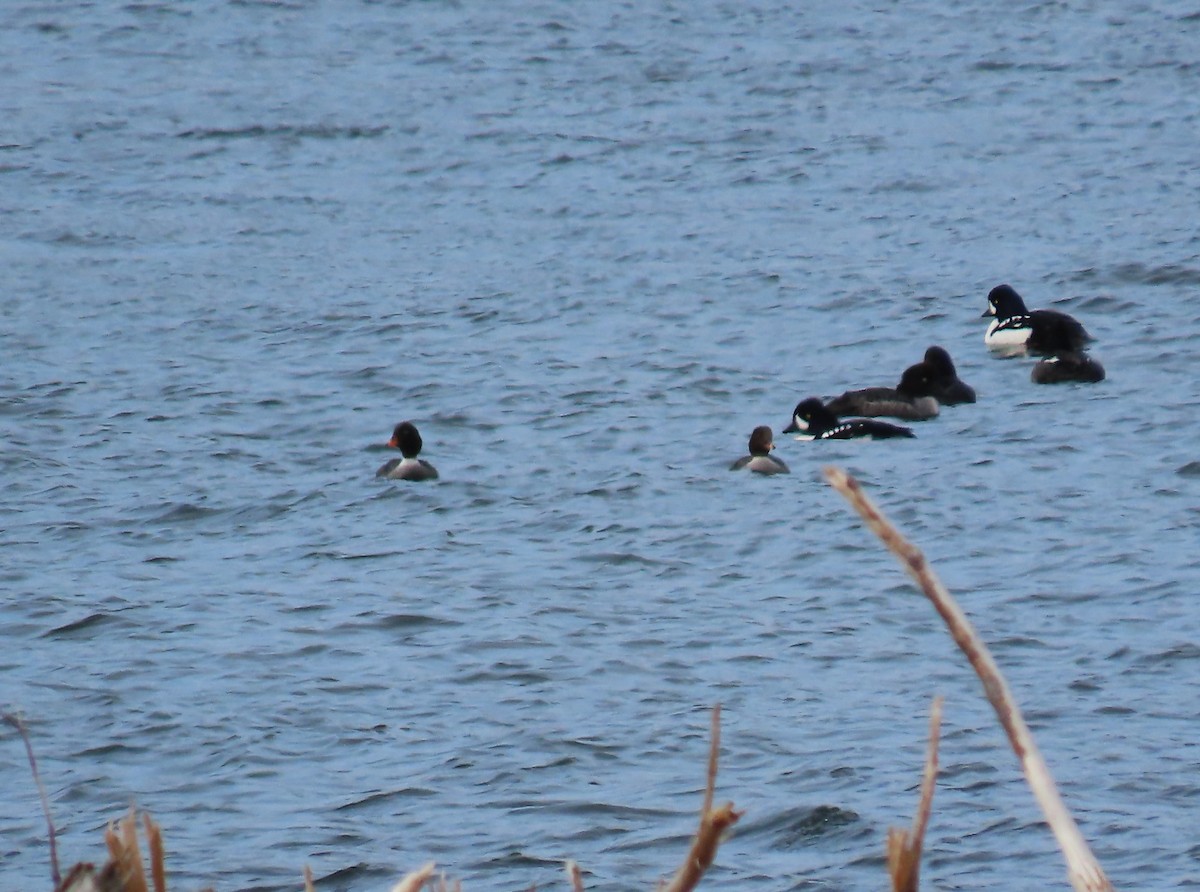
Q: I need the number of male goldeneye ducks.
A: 2